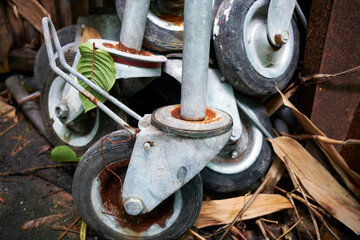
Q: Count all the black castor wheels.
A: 6